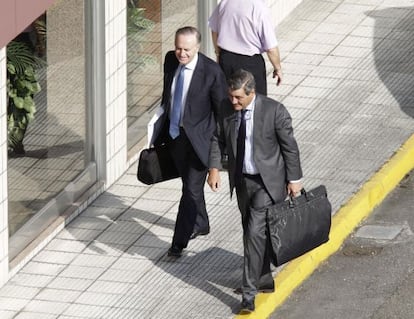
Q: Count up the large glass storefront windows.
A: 2